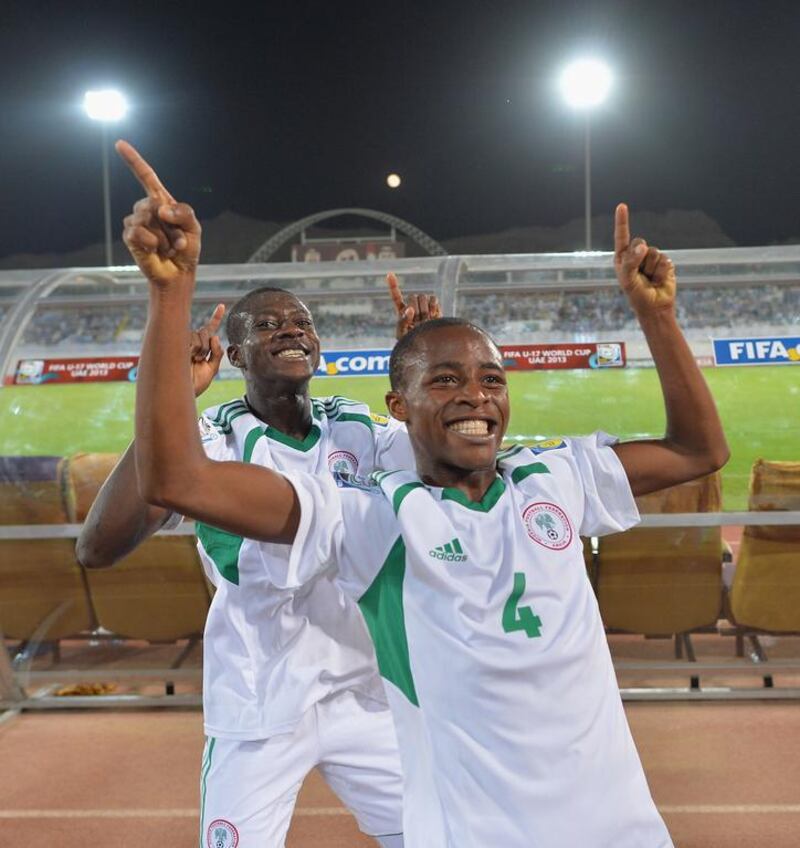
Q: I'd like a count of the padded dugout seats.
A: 4